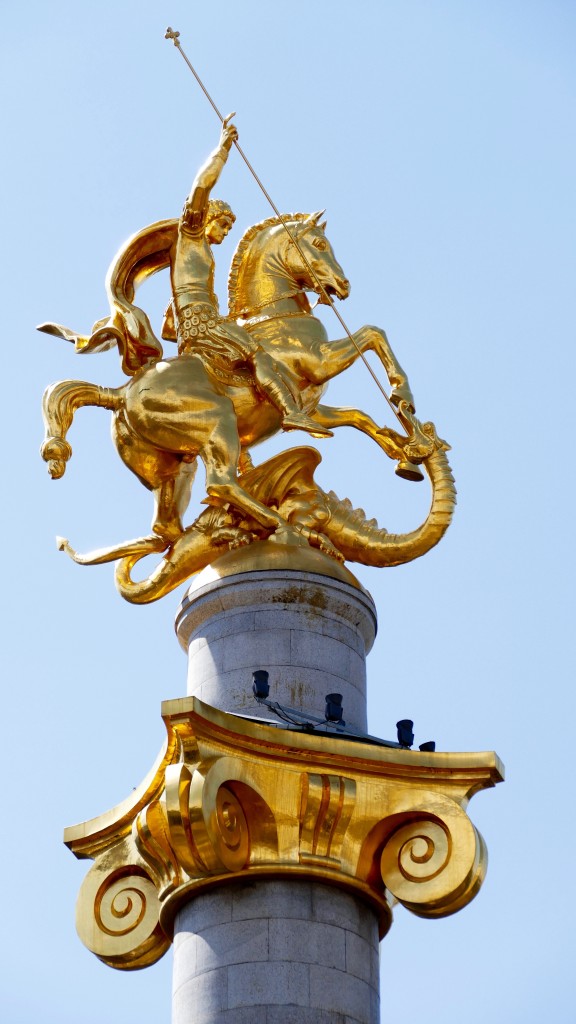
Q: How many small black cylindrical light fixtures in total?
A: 4